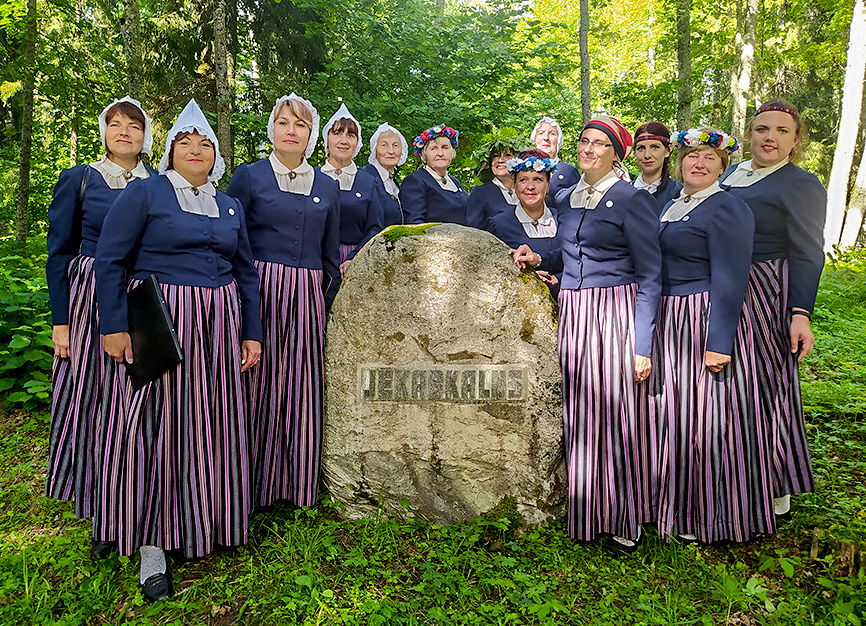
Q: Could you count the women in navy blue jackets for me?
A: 13